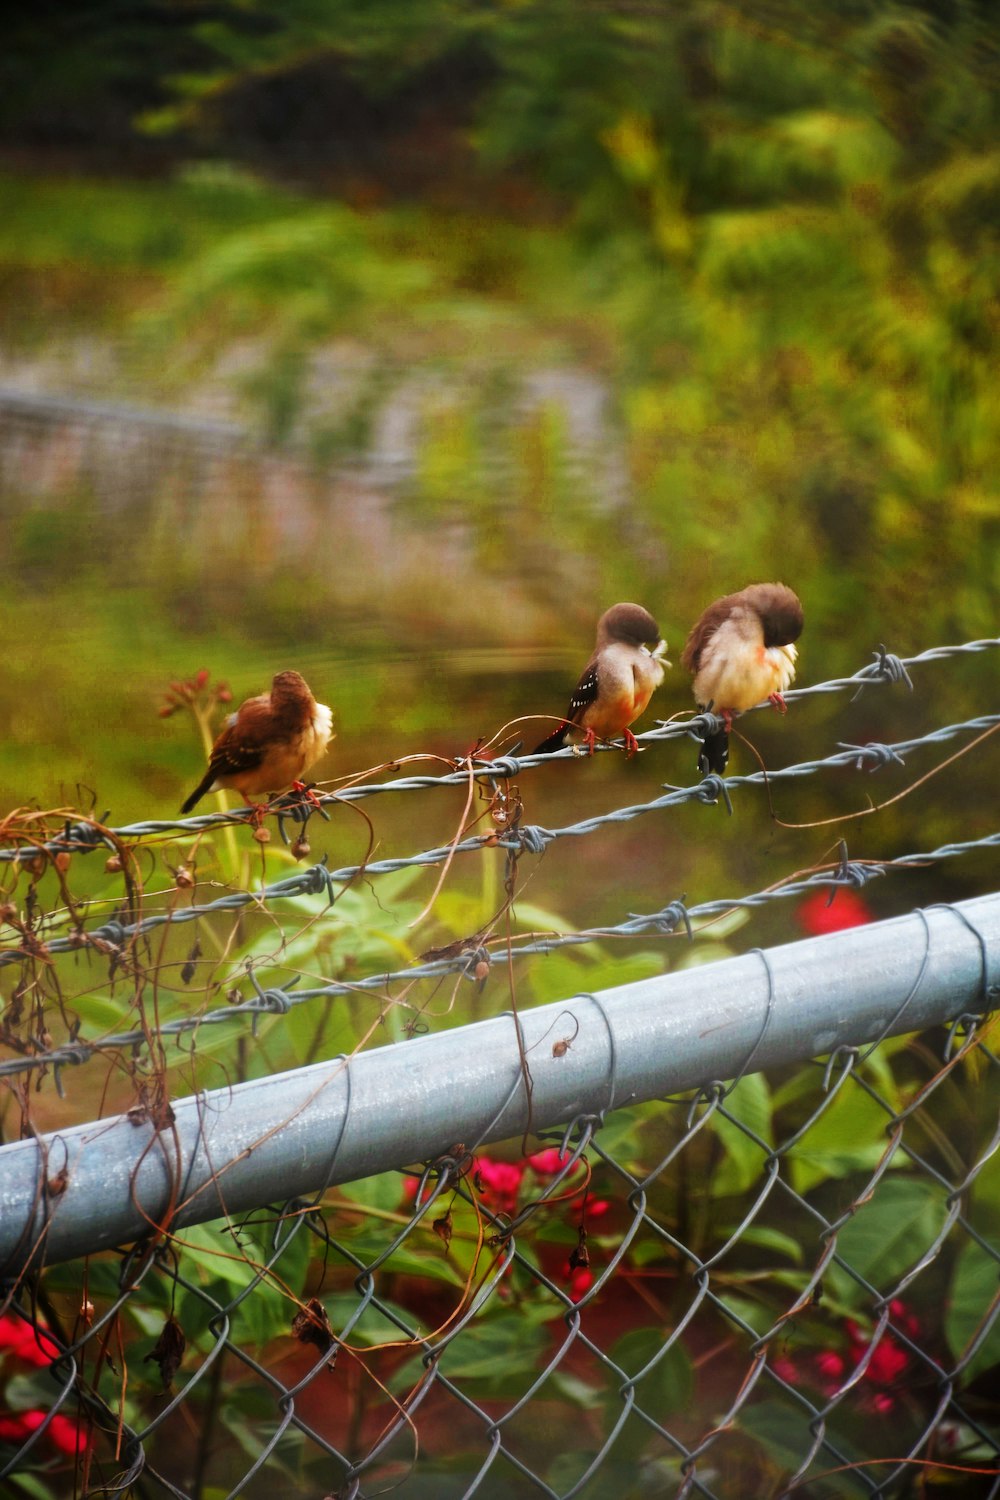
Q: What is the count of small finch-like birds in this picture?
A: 3